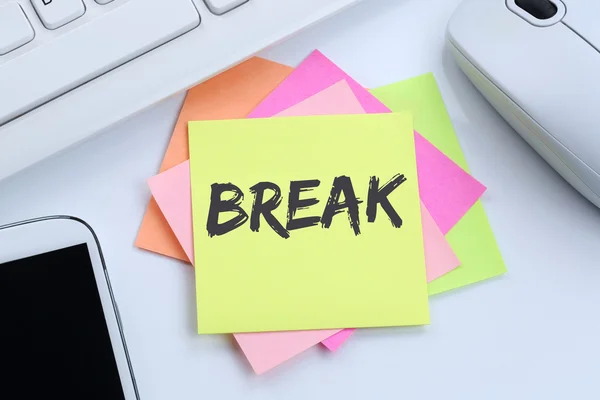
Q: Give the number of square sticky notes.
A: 5